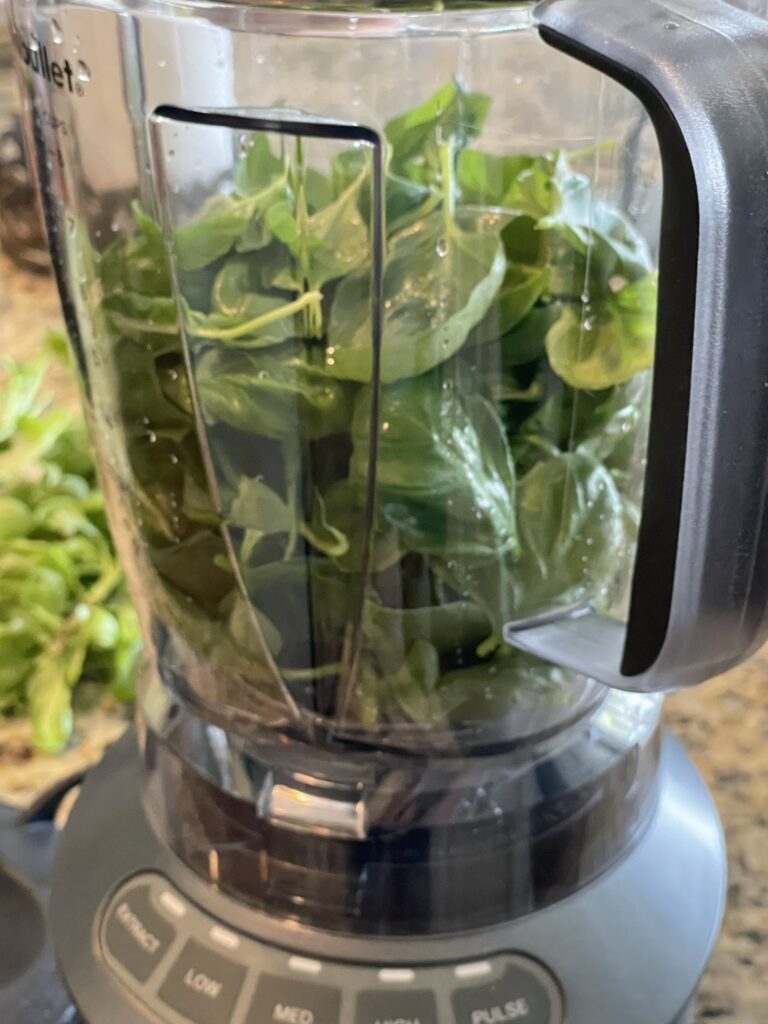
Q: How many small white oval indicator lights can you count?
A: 5